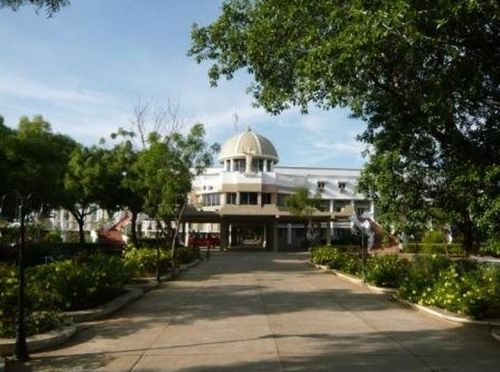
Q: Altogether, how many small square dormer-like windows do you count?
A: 2